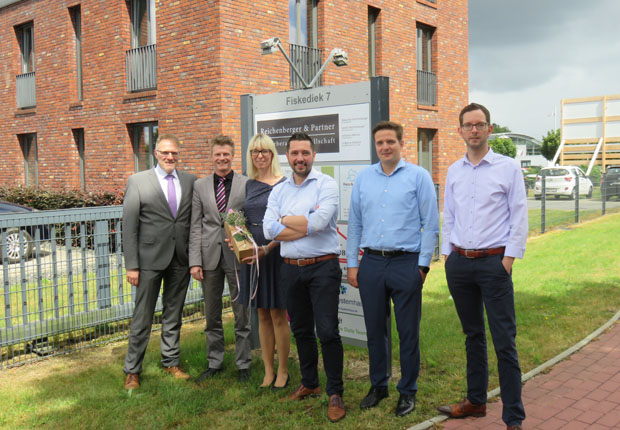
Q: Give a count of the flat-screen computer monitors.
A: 0